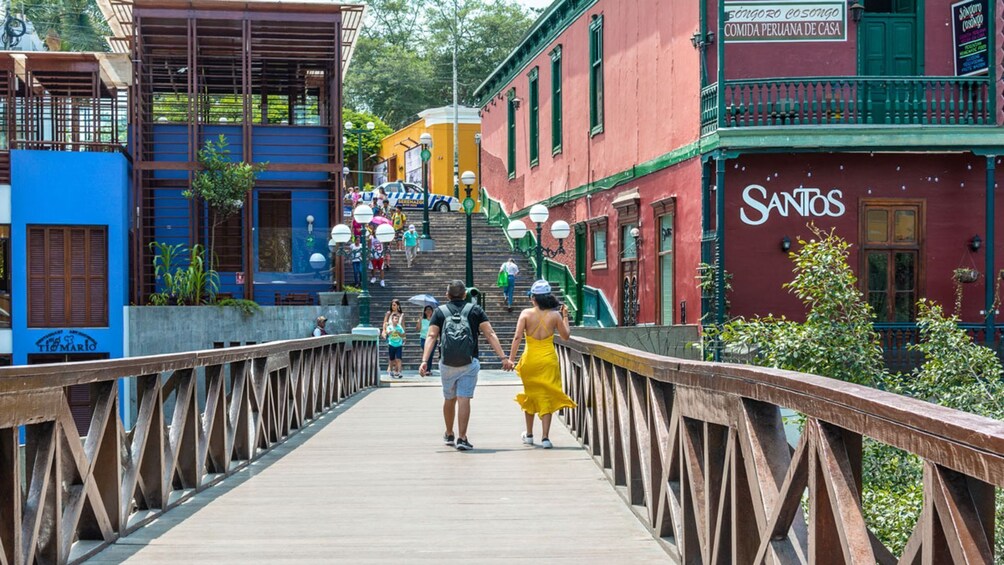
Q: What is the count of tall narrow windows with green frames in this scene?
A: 4